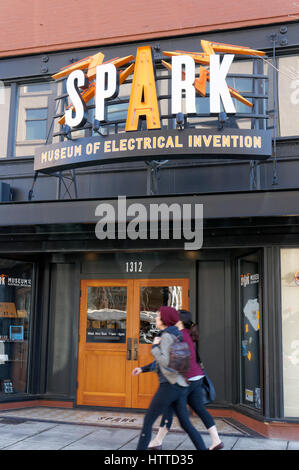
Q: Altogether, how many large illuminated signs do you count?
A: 1